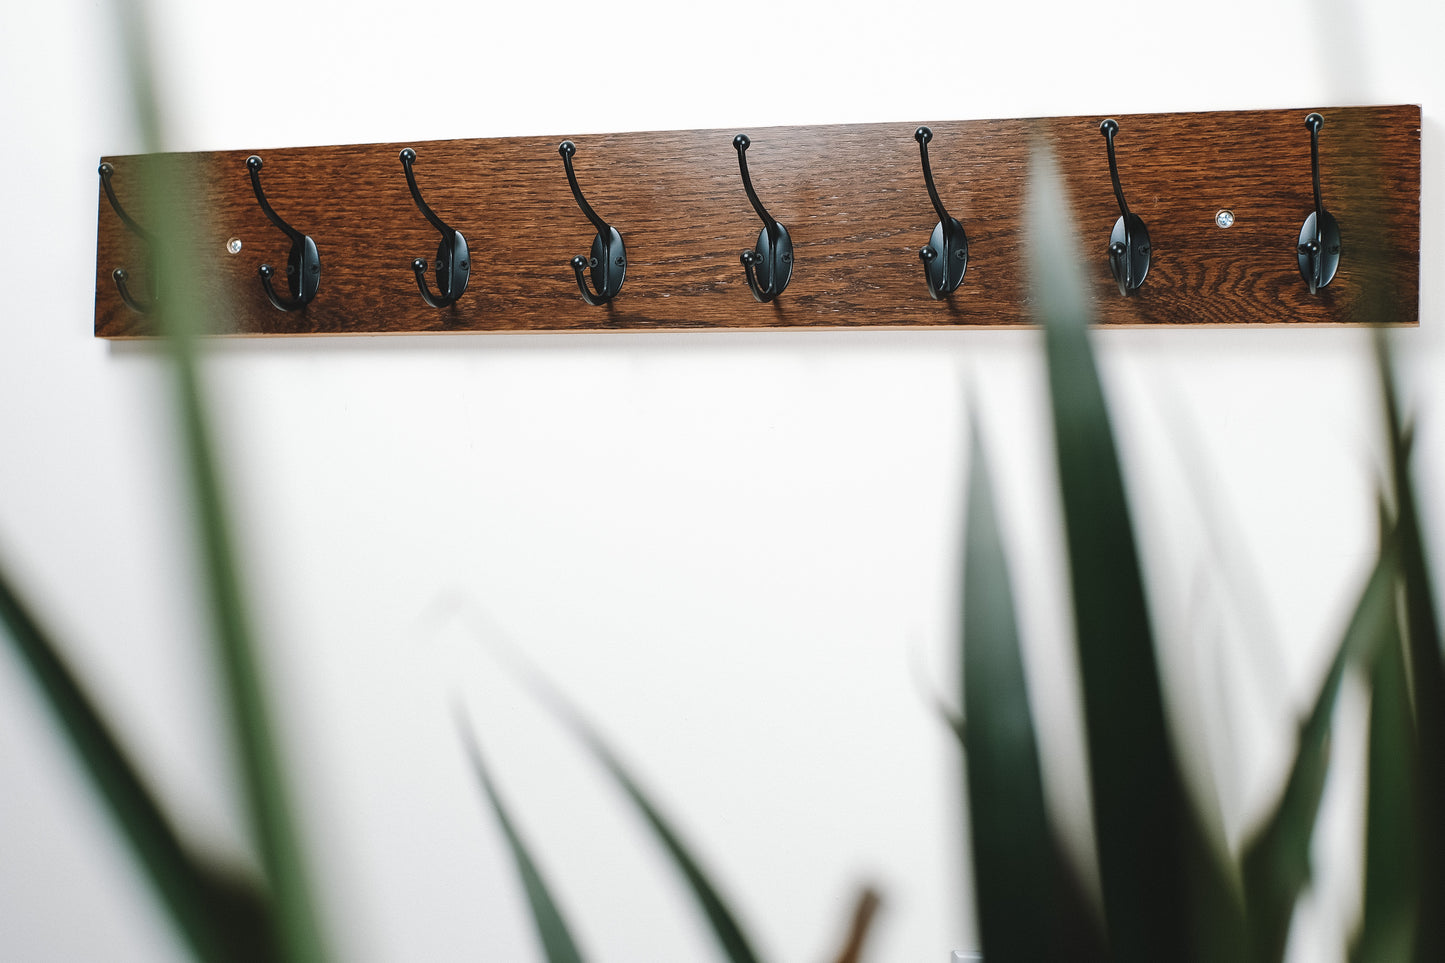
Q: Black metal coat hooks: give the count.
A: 8